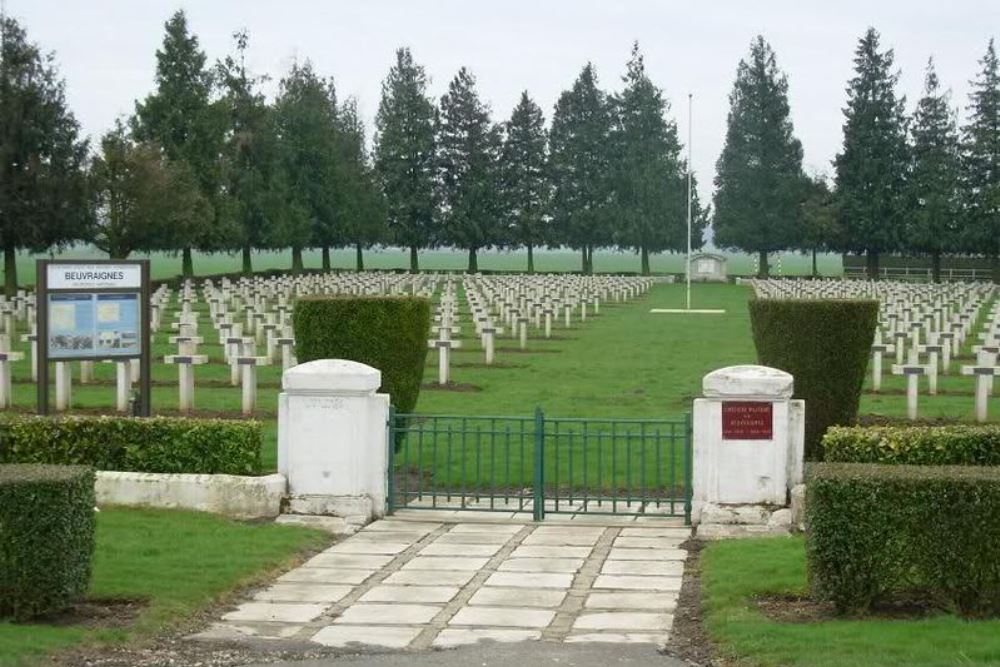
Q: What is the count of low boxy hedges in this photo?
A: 4